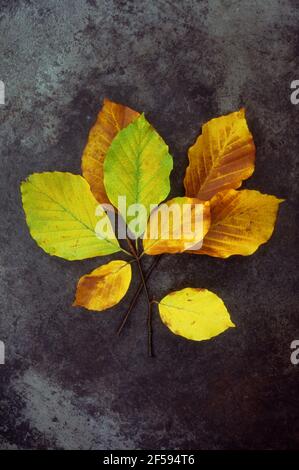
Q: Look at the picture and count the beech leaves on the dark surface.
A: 8